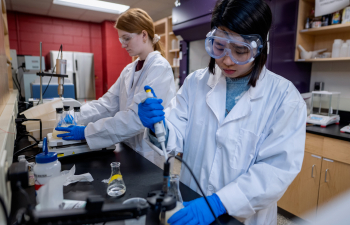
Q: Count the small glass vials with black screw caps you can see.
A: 3